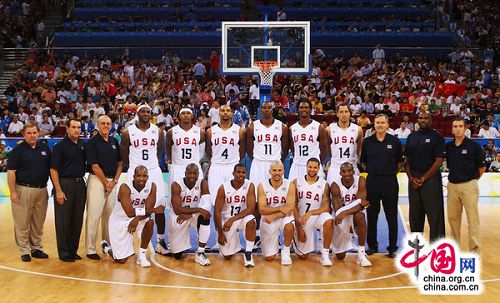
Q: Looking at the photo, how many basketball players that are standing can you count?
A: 6